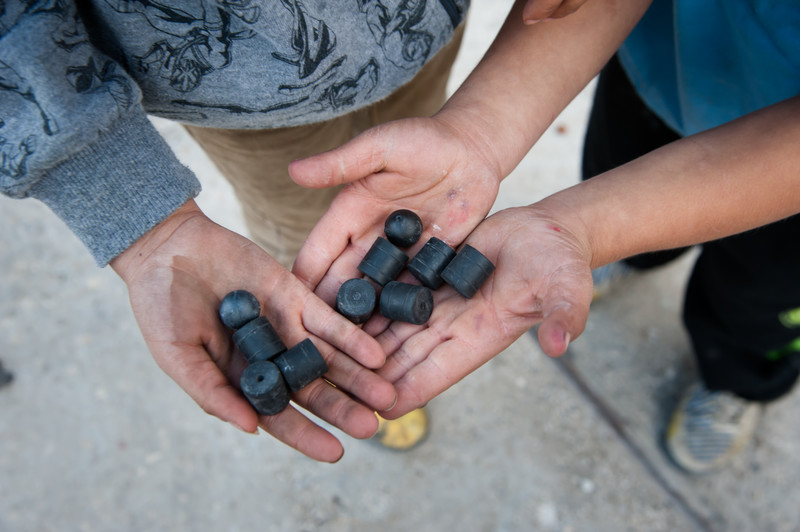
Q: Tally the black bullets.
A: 10